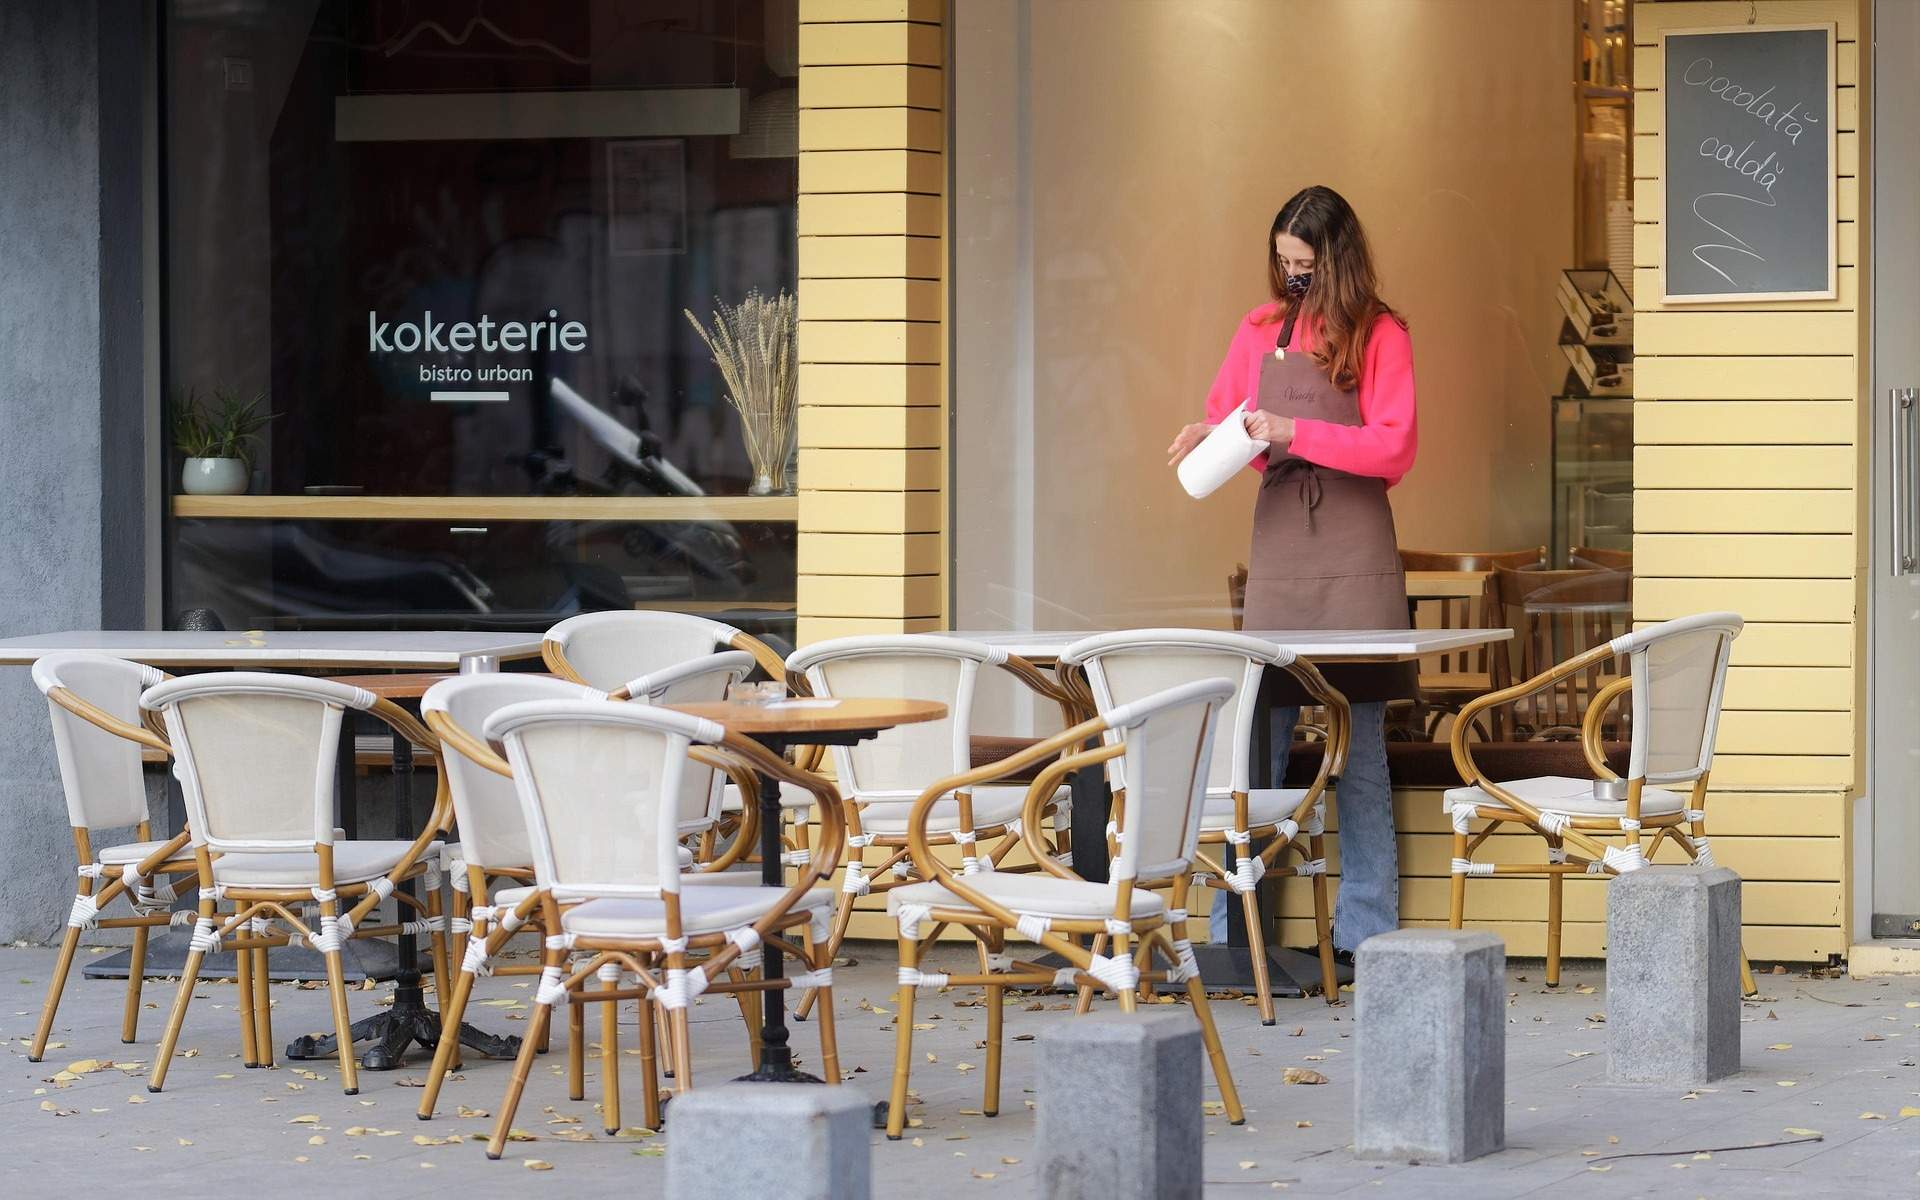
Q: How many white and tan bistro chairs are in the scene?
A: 10